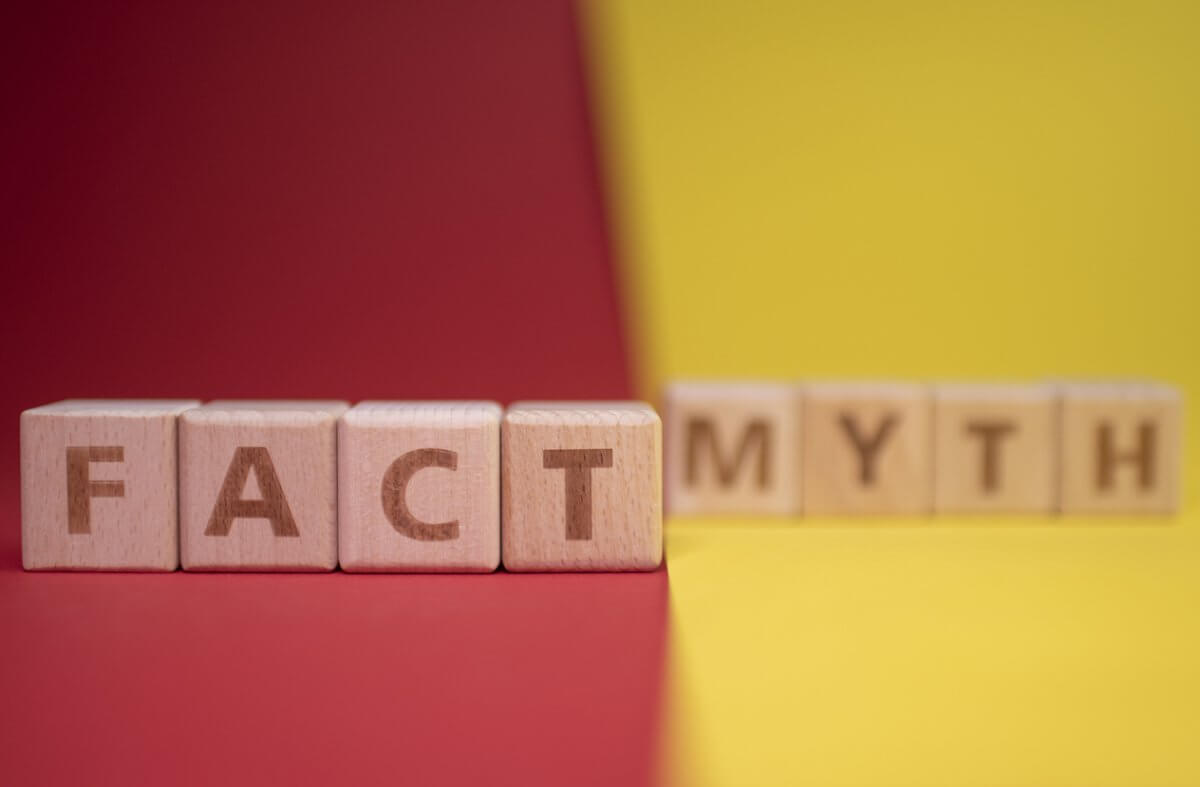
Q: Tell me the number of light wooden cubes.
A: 8